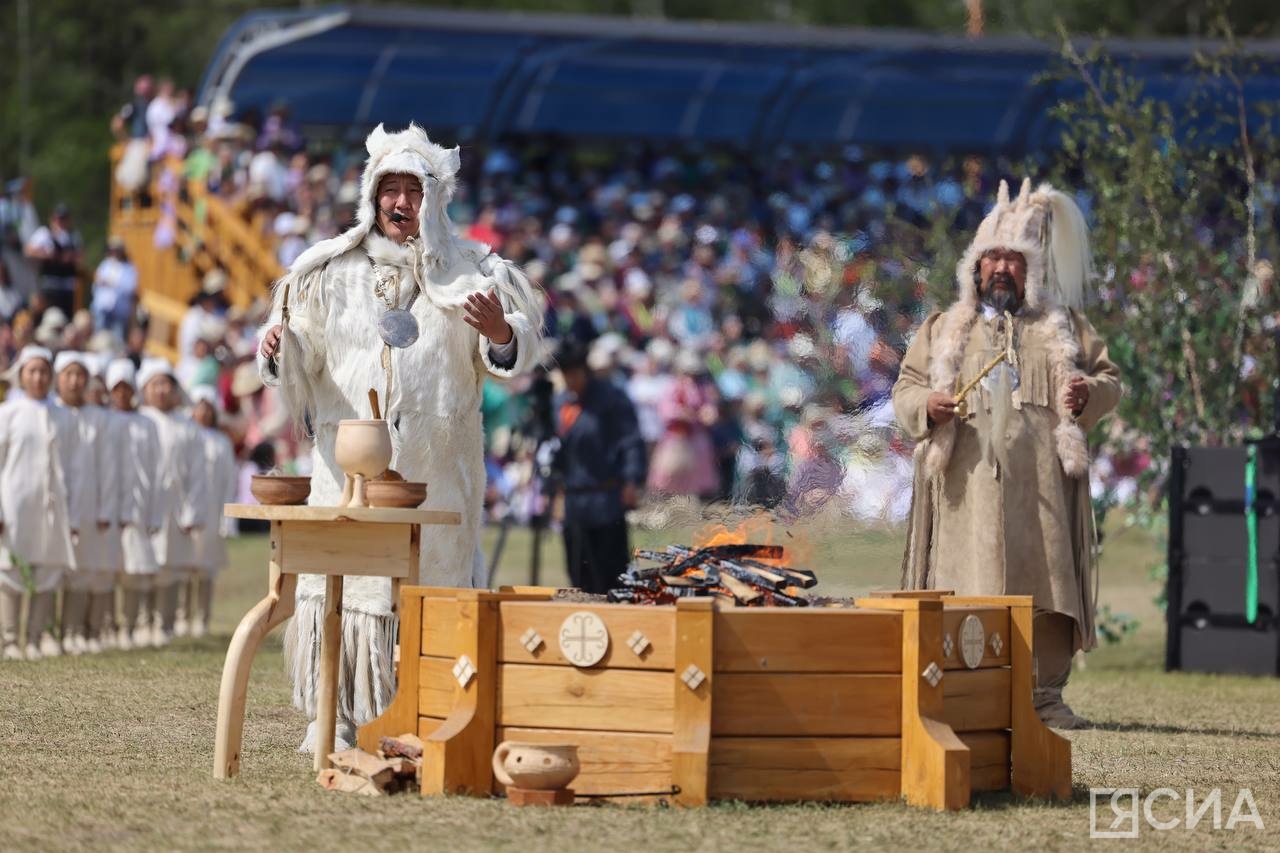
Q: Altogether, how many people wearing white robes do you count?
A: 7